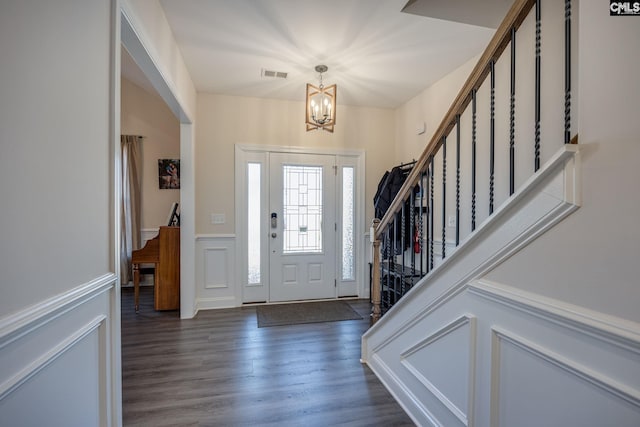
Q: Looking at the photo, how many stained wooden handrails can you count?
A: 1